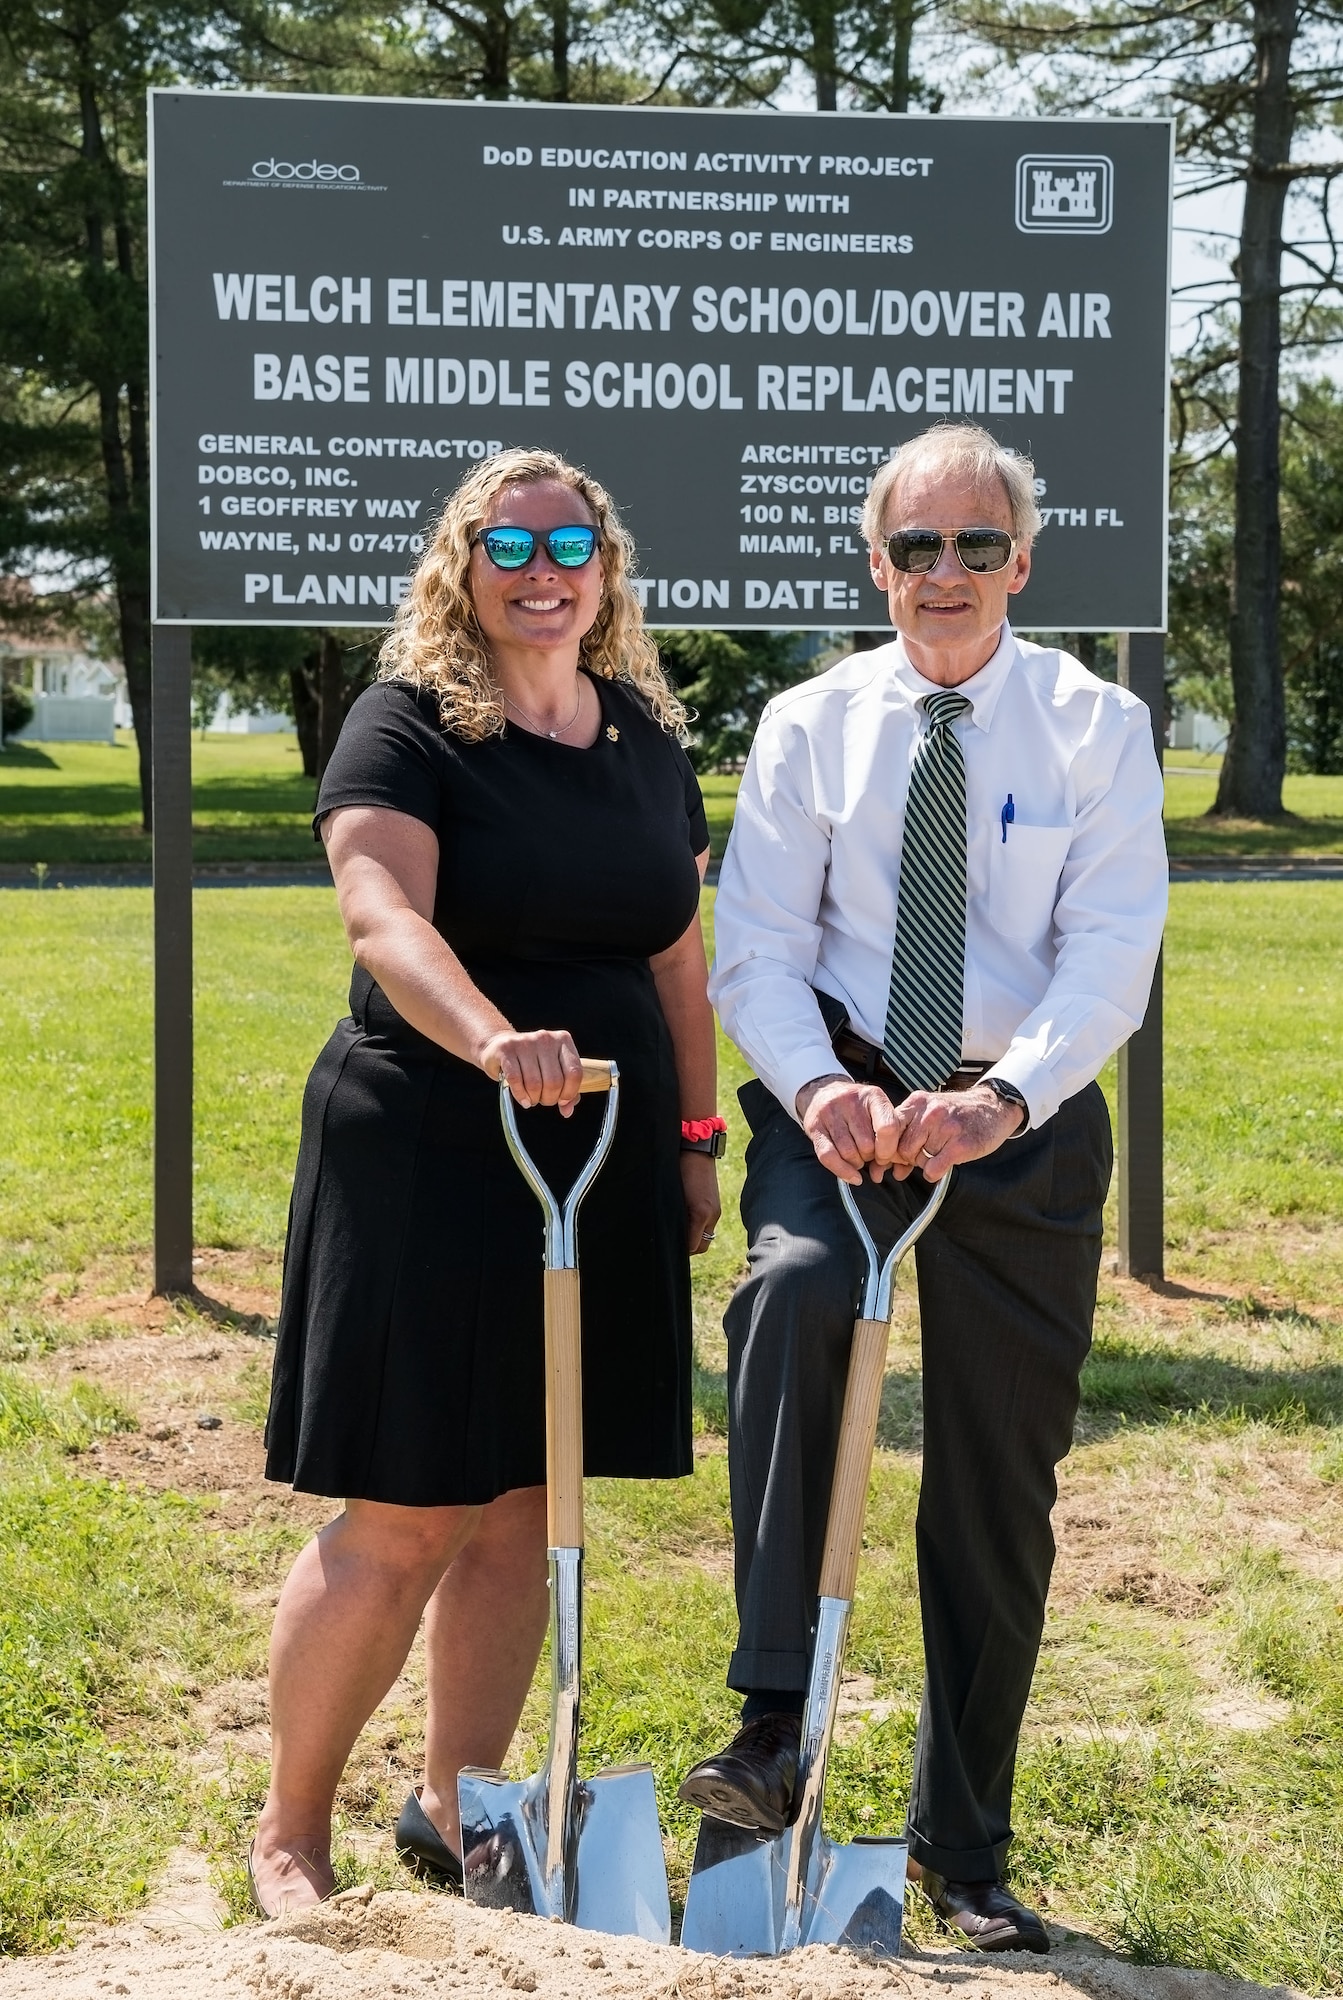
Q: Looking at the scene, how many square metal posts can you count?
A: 2